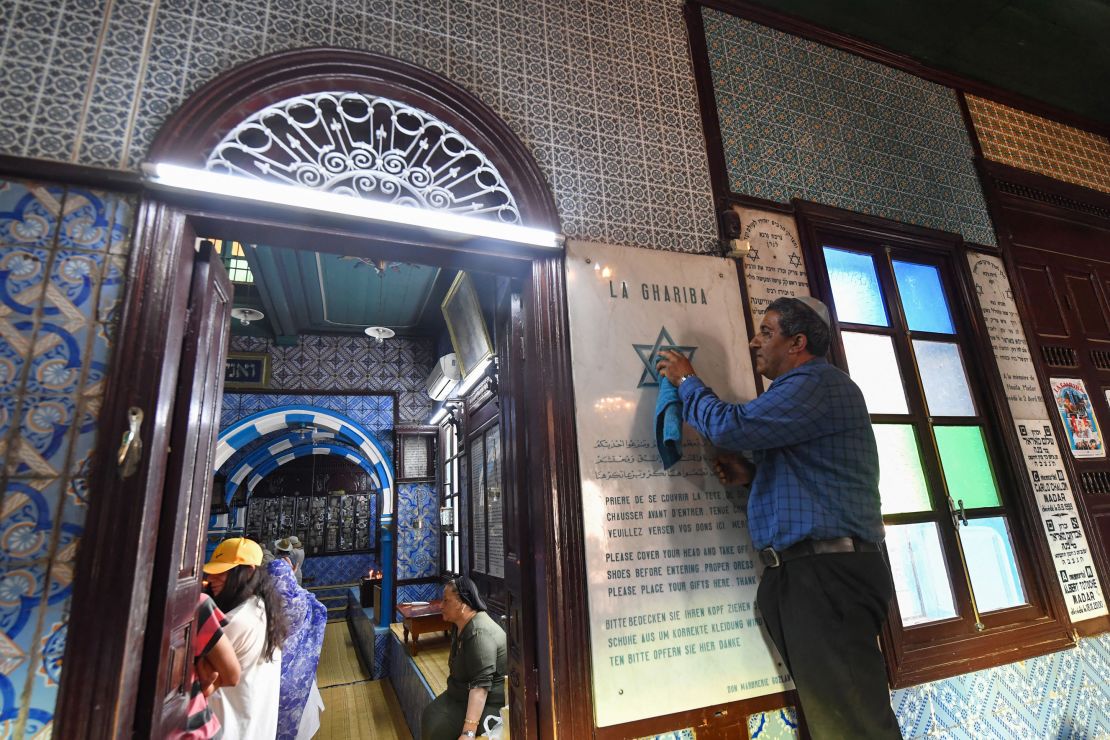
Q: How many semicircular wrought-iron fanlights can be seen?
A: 1